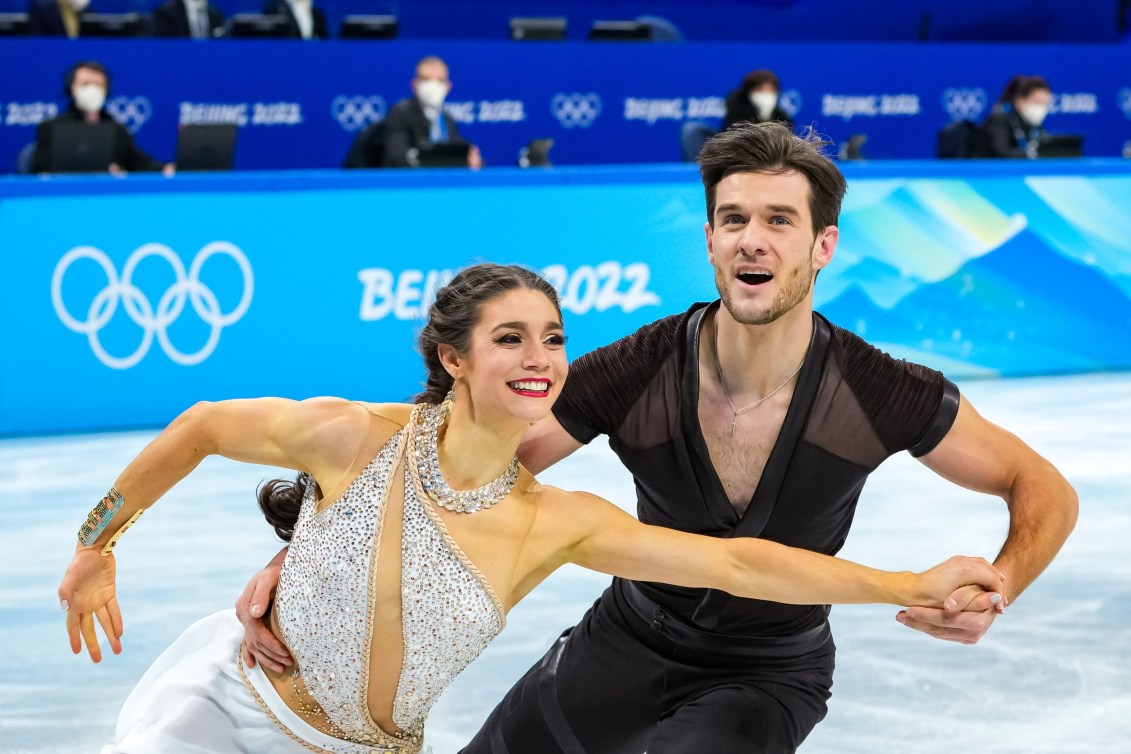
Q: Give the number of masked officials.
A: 4